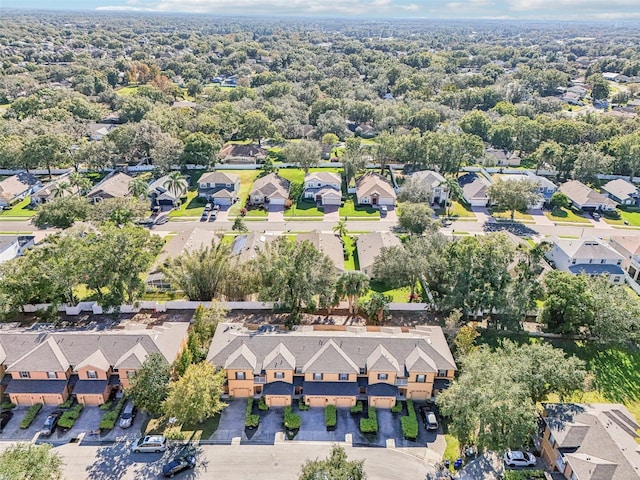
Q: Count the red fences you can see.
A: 0